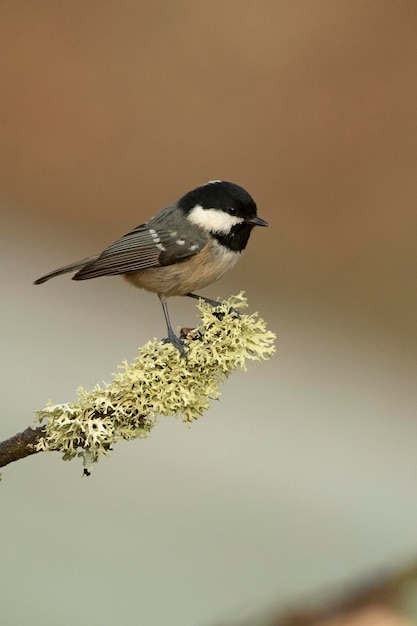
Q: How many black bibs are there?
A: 1